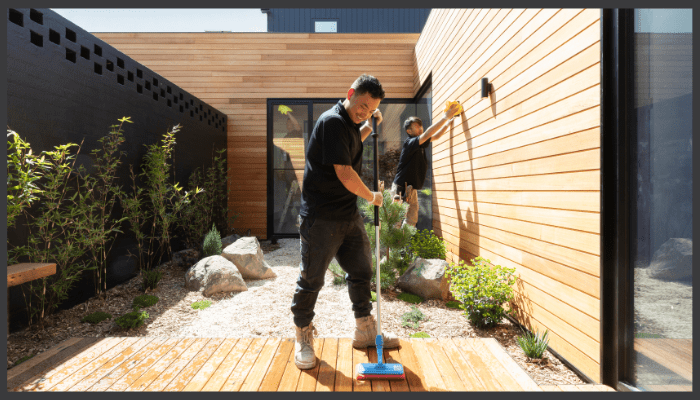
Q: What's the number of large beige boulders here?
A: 3